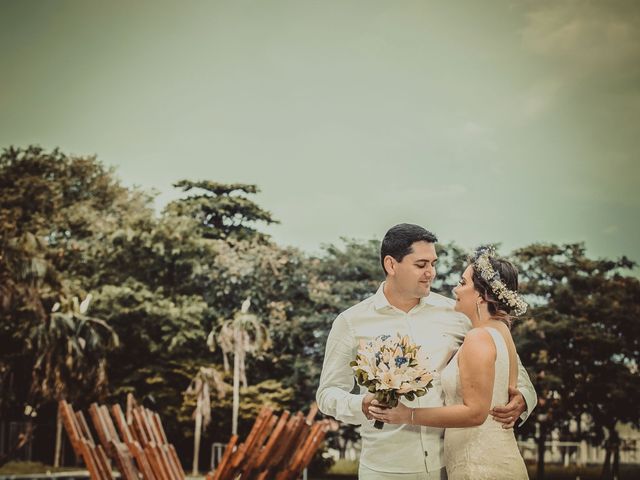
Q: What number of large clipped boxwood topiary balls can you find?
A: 0